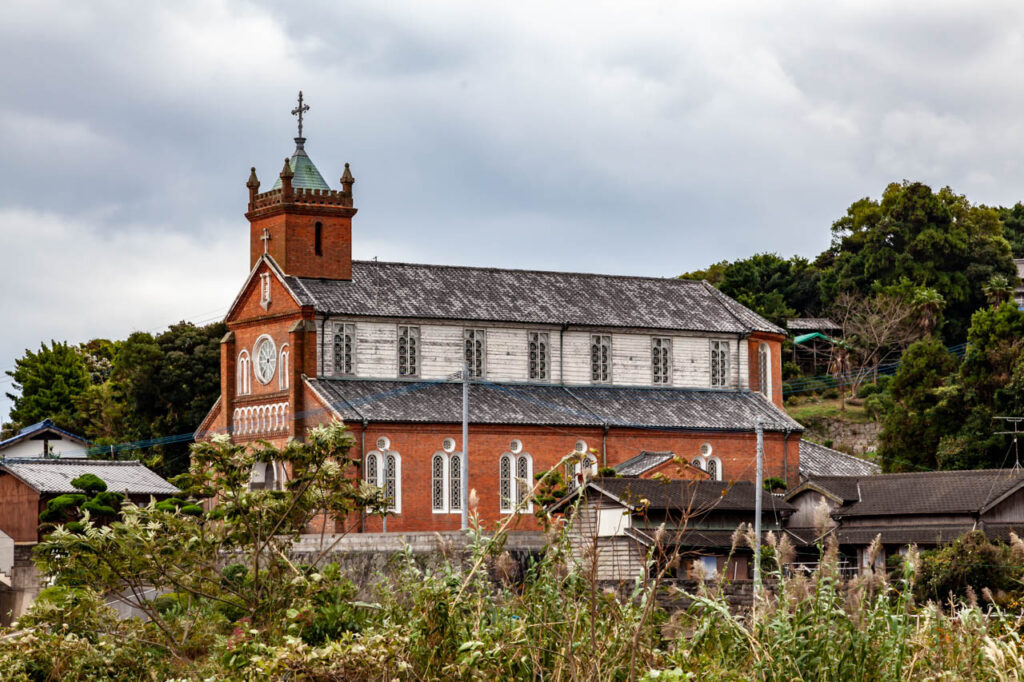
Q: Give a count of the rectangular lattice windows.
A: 7